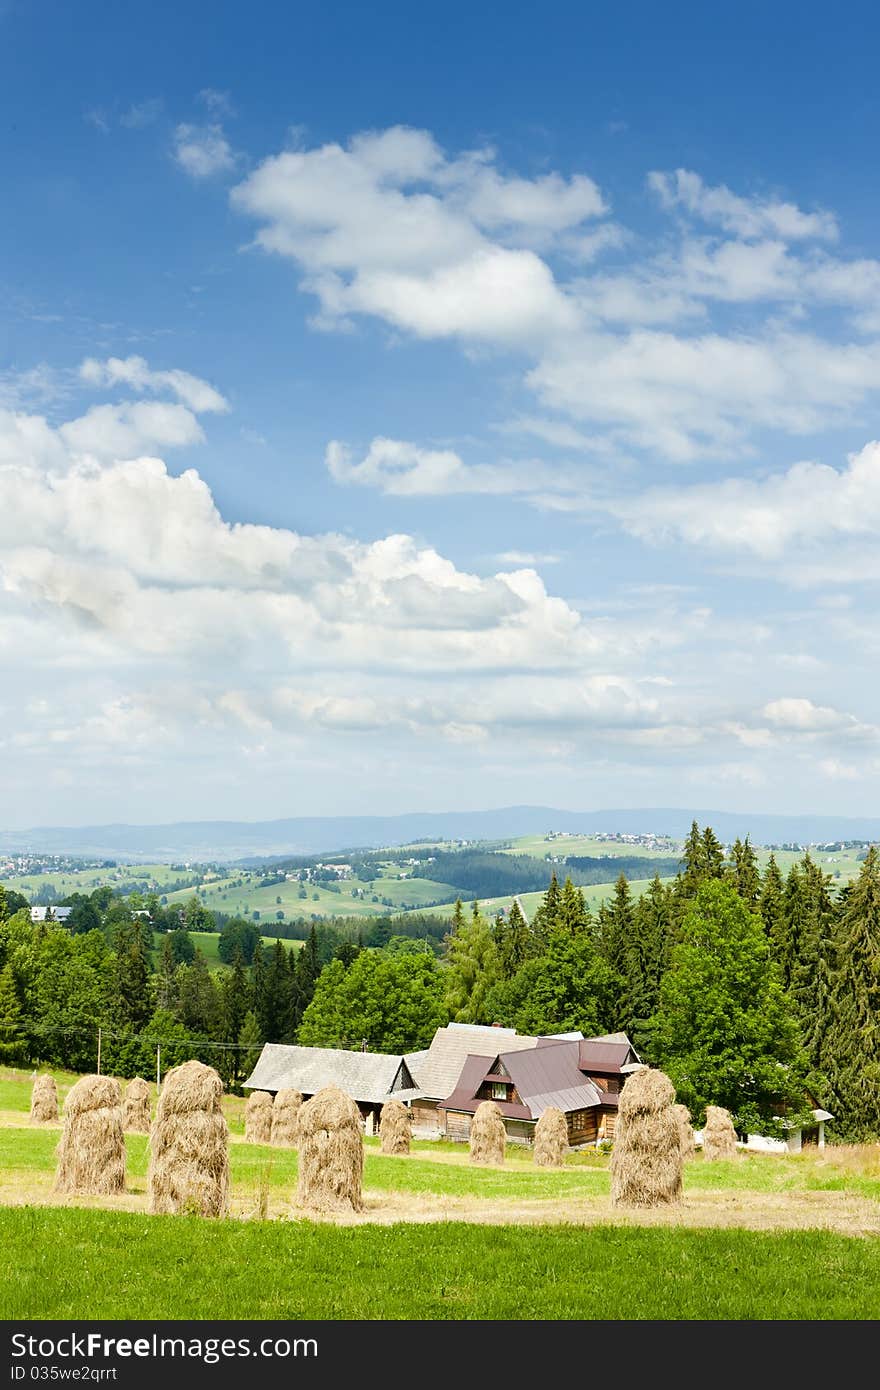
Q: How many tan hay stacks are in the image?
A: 13